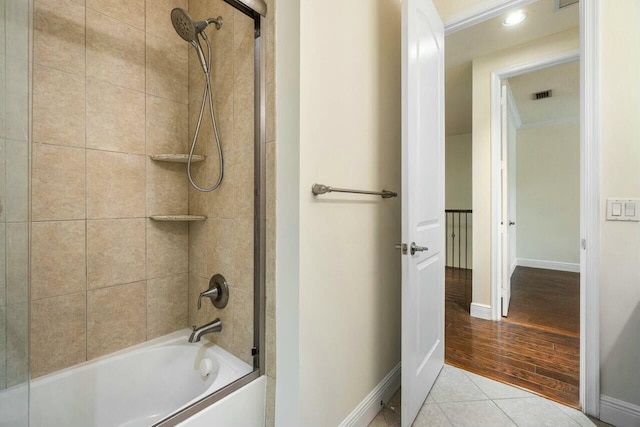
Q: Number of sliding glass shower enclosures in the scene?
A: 1